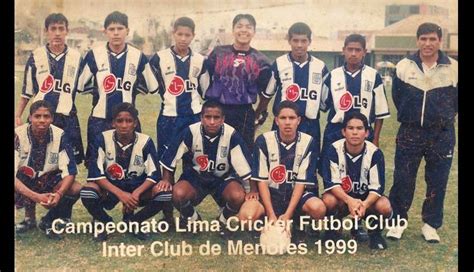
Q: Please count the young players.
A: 11